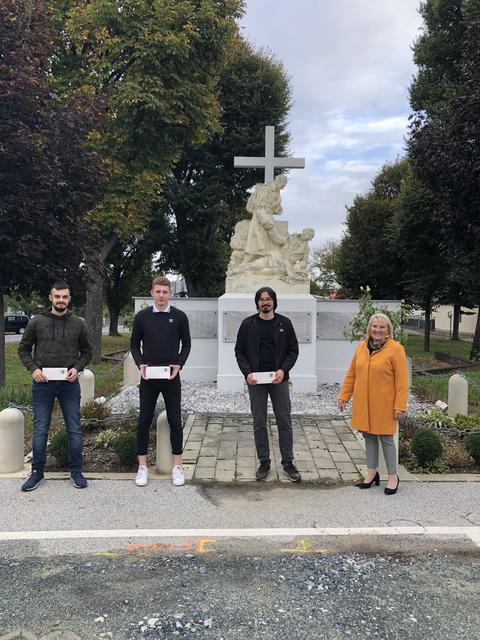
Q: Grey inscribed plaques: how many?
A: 3